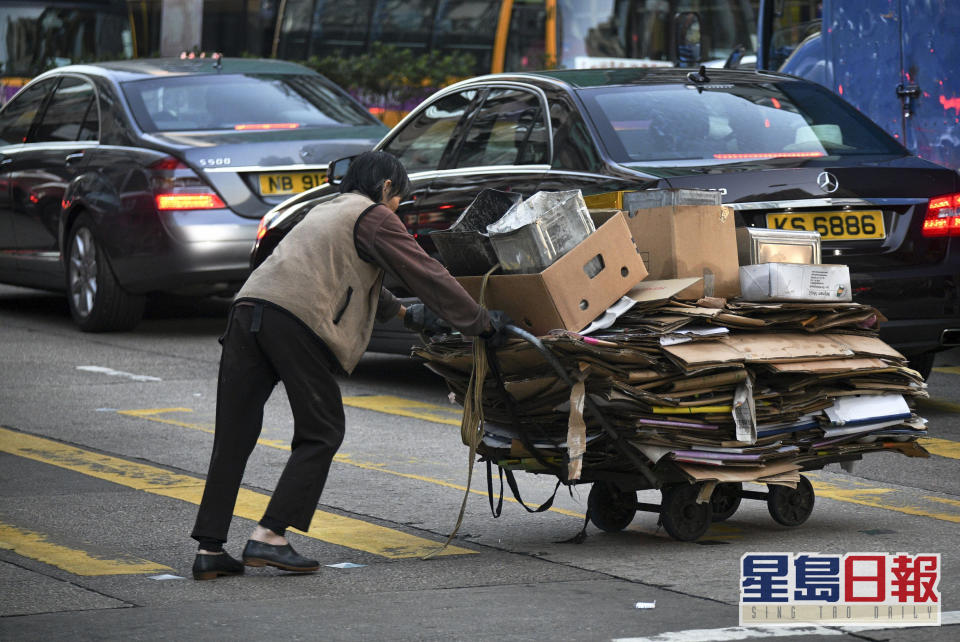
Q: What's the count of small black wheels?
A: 4